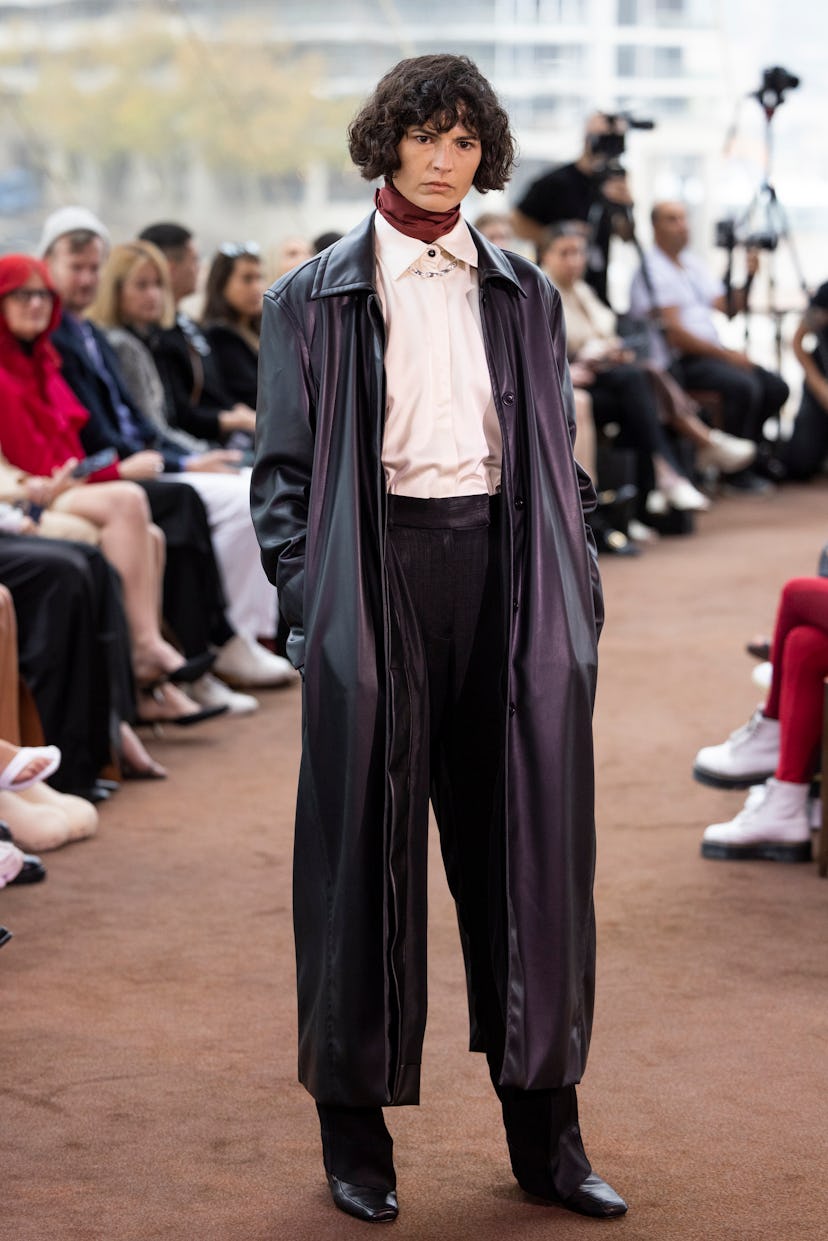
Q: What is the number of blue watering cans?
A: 0